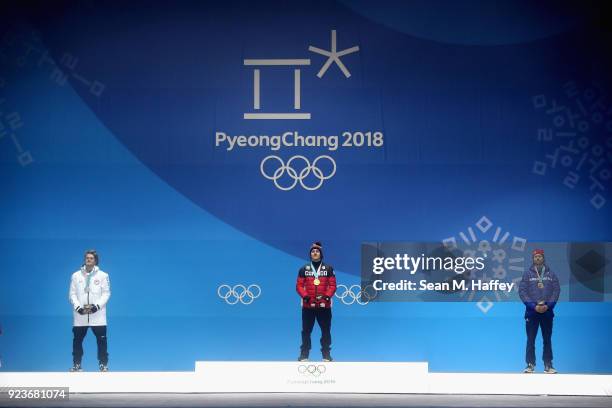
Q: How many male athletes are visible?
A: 3